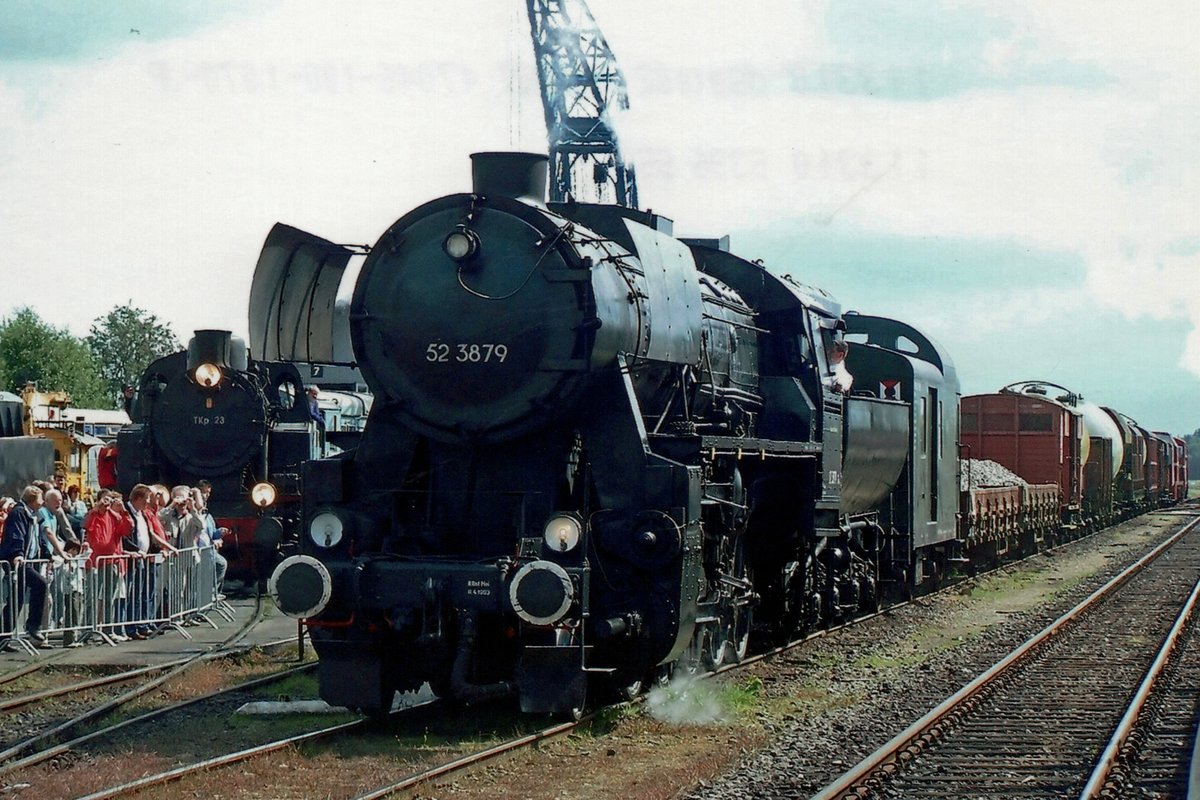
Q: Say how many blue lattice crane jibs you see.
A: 1